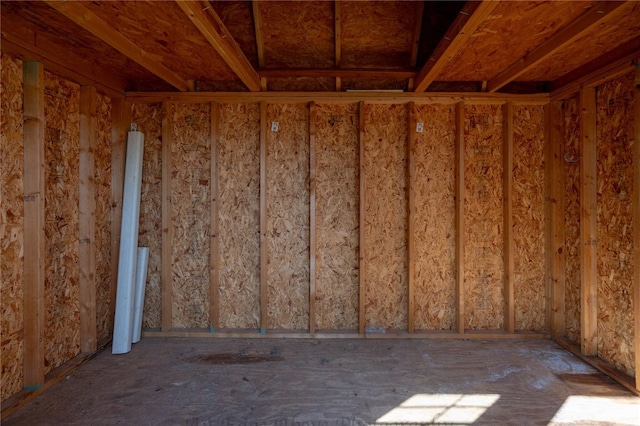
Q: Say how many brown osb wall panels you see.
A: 14